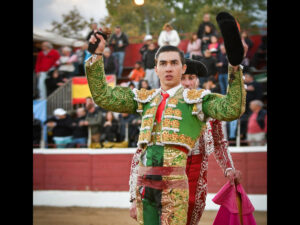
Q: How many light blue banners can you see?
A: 1